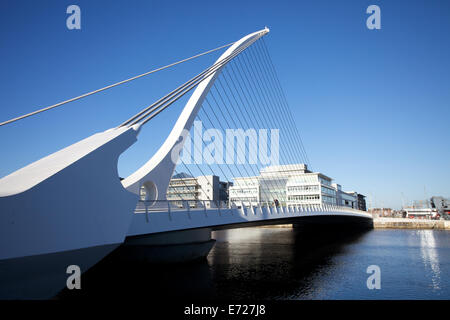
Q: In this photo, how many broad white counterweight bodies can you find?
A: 1